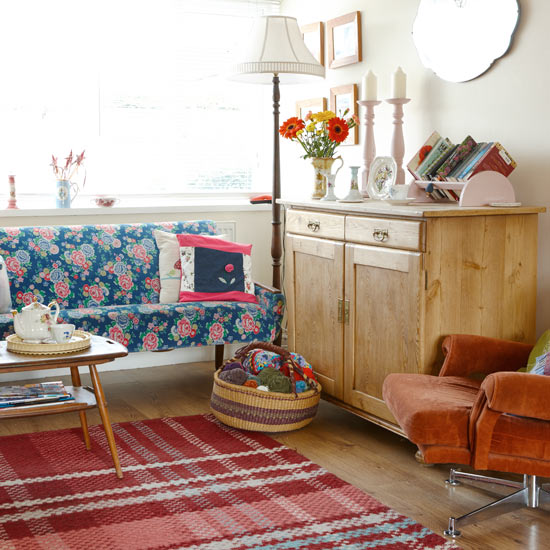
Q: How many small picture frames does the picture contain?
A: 4